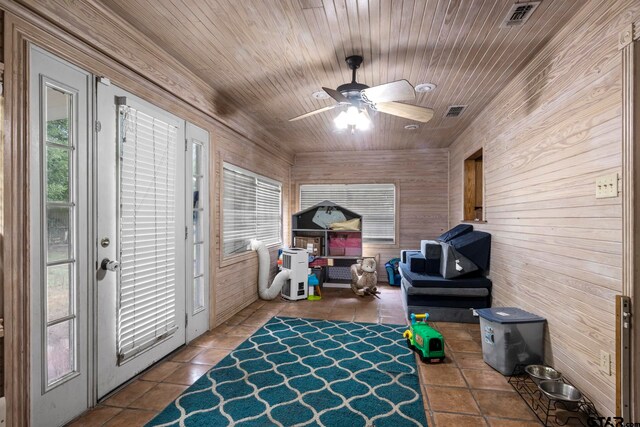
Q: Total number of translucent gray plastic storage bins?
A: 1